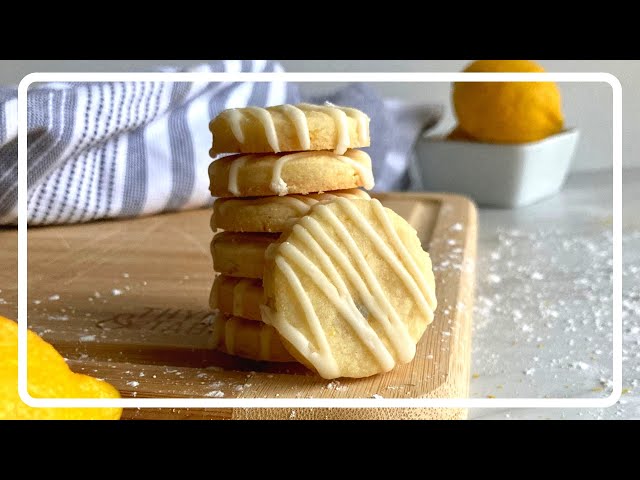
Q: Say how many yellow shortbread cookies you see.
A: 7